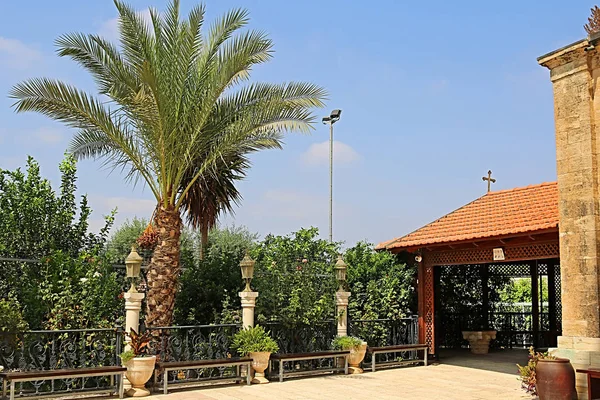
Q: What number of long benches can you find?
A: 4